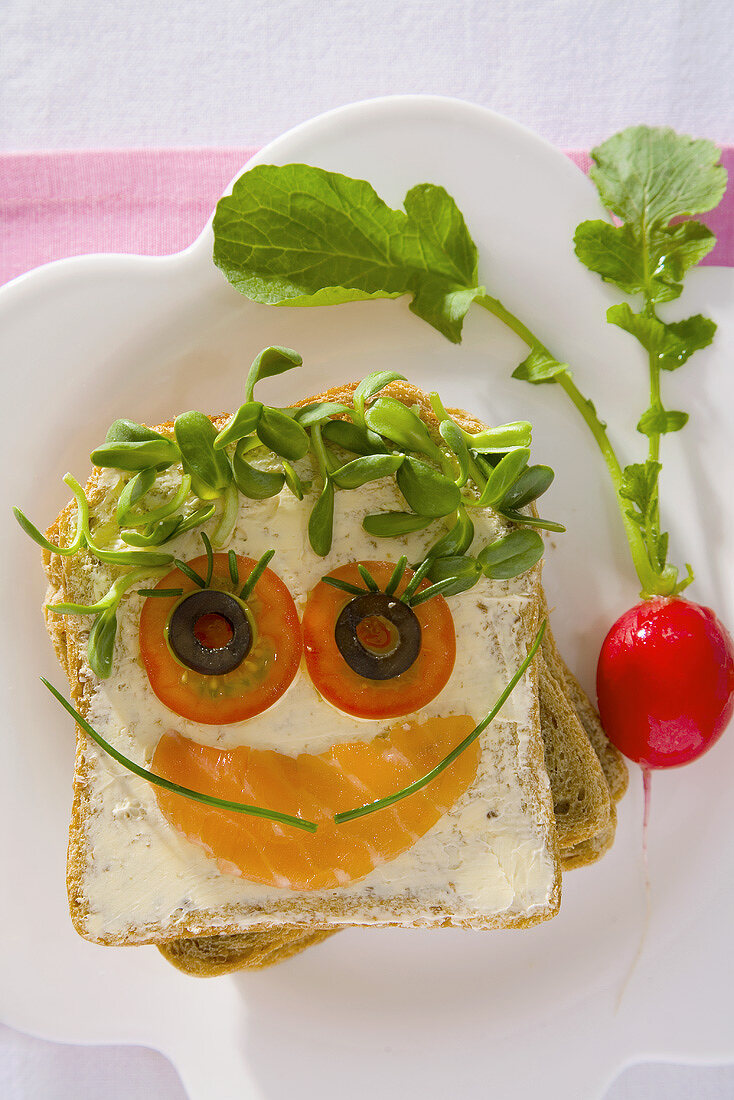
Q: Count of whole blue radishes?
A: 0